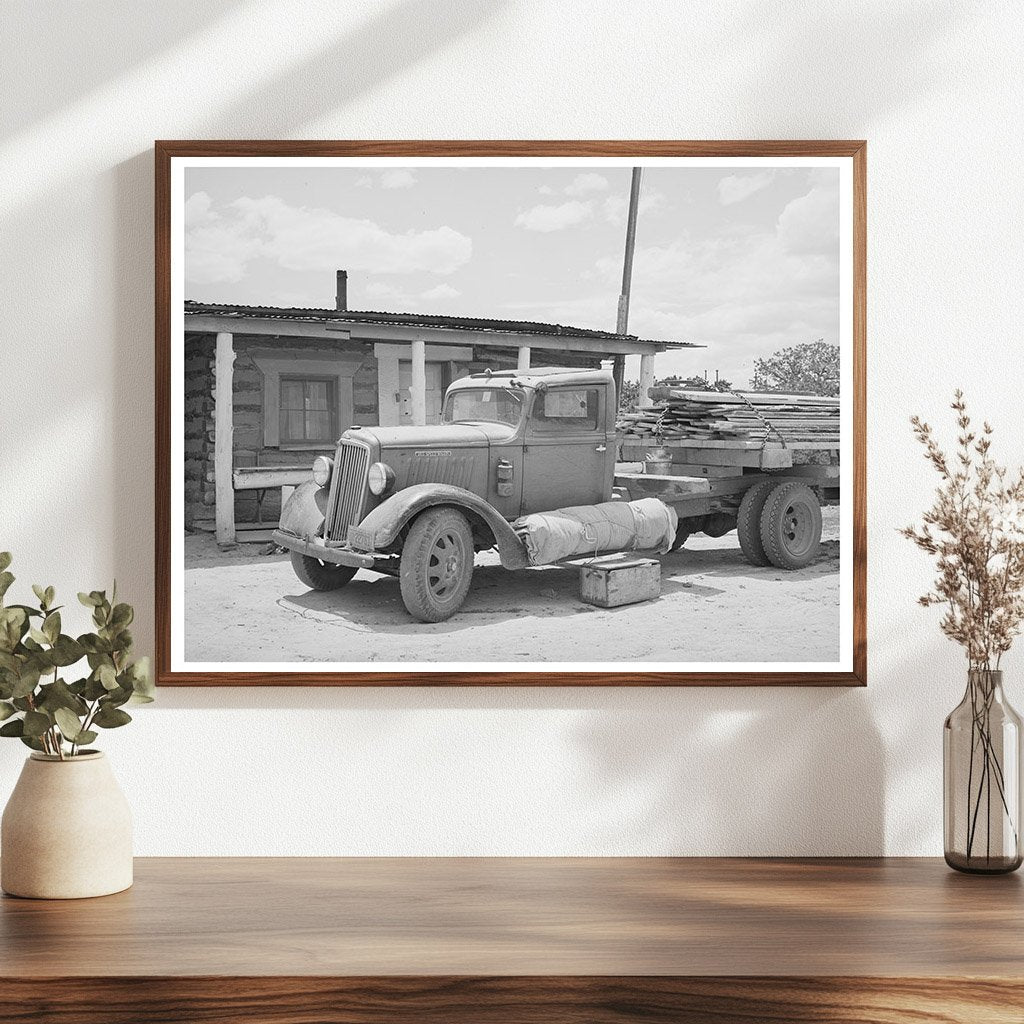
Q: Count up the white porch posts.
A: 4